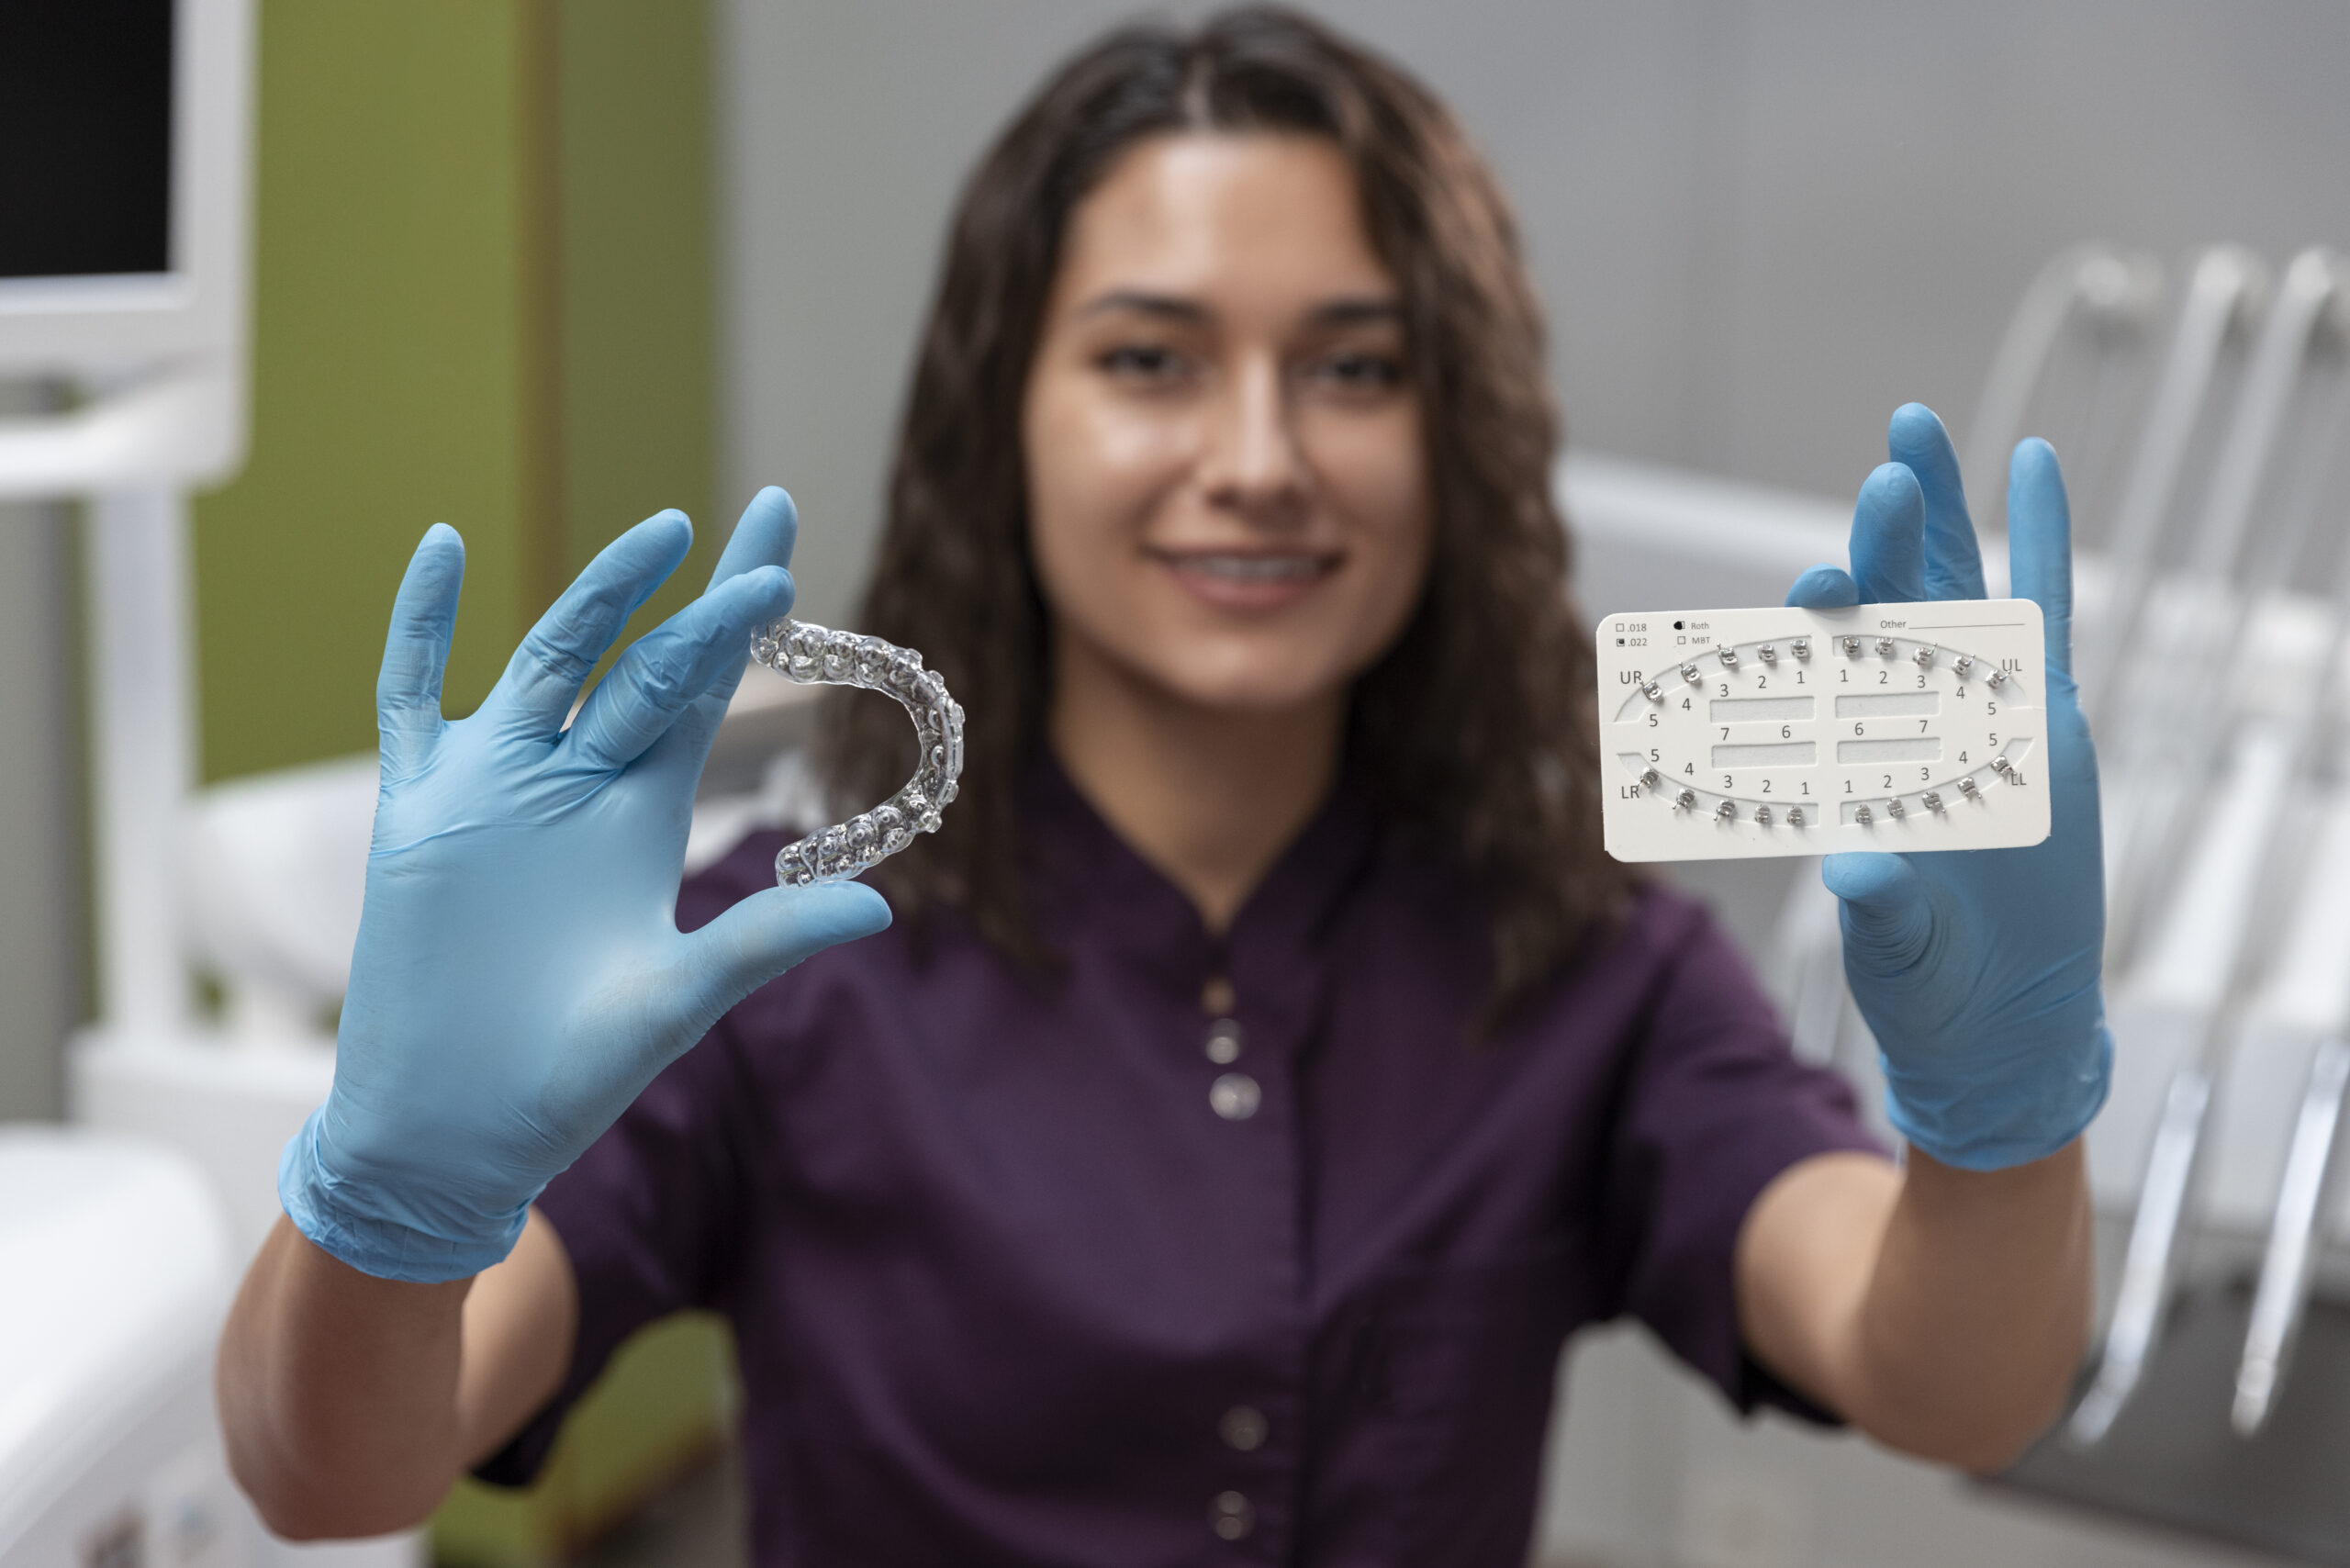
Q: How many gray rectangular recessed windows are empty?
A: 4